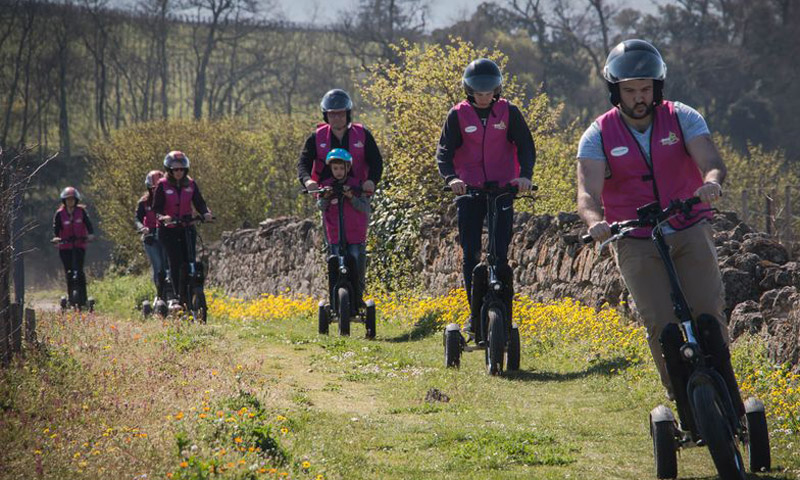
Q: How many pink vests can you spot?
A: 7